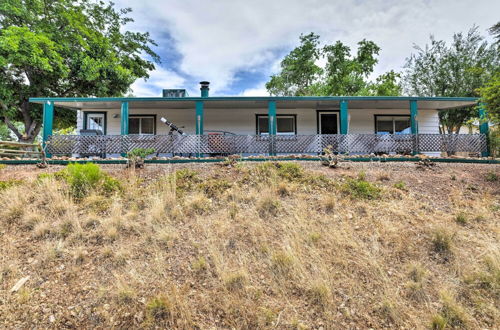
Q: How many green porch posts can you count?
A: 7